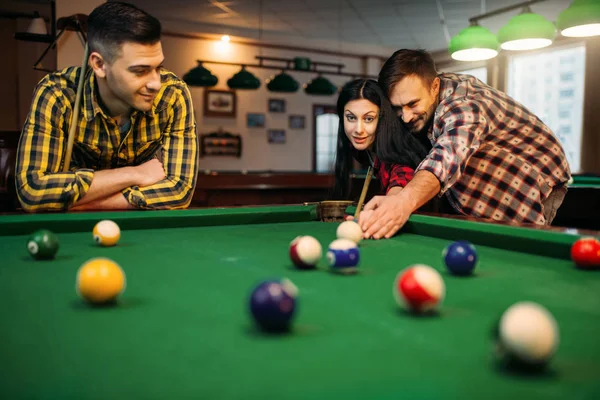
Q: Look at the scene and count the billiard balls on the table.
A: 11